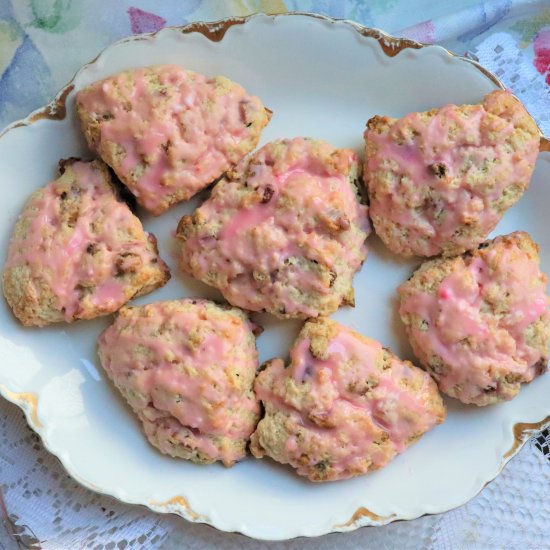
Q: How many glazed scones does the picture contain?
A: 7